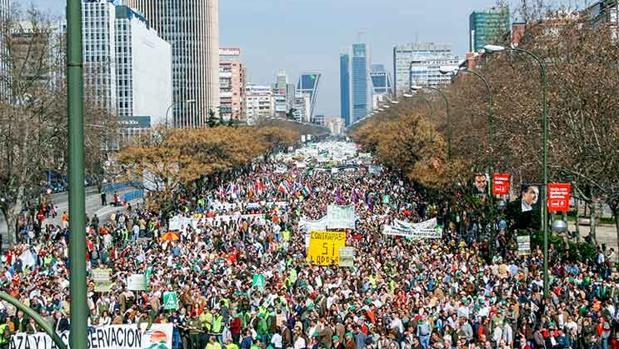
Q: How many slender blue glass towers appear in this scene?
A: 2